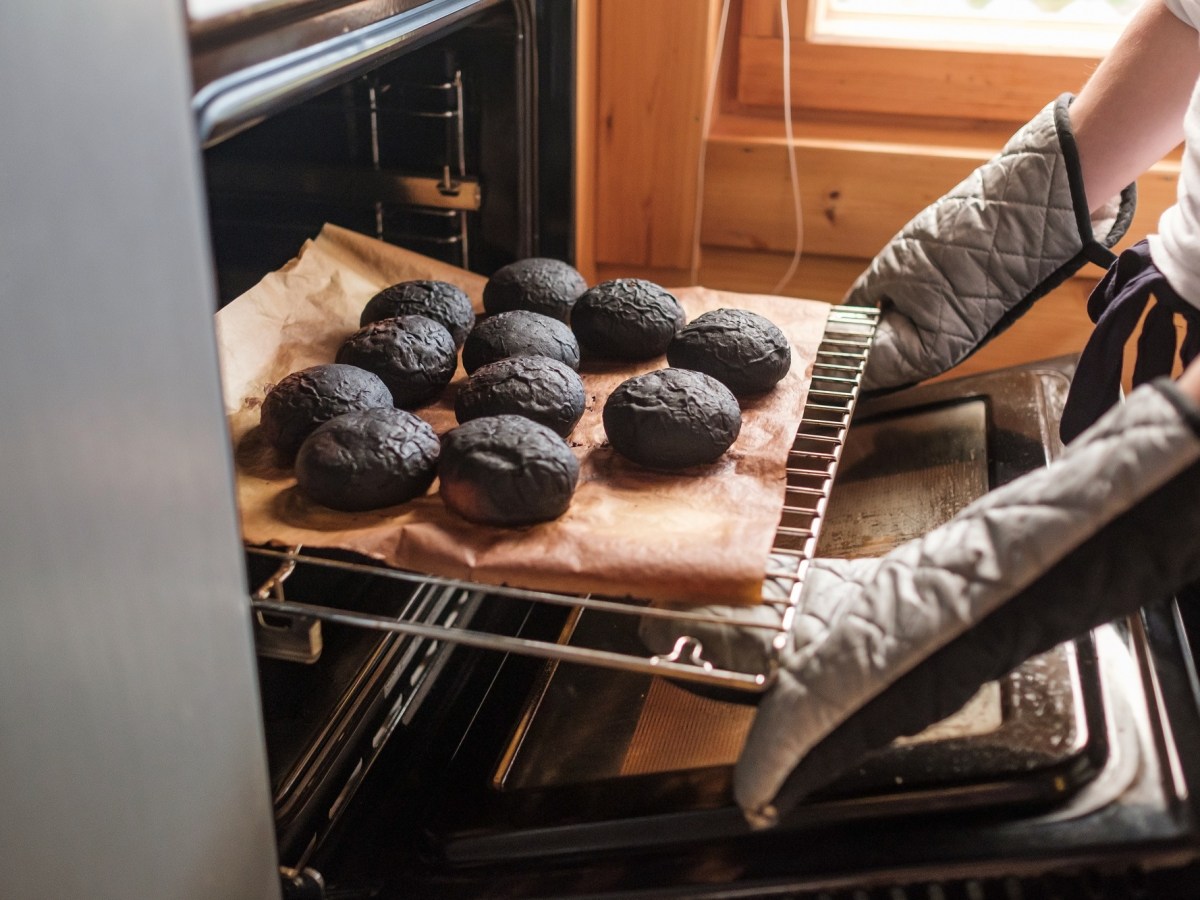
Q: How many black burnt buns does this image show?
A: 11